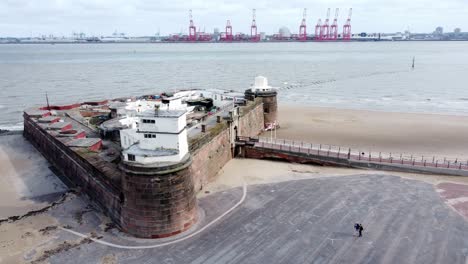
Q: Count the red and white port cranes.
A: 8